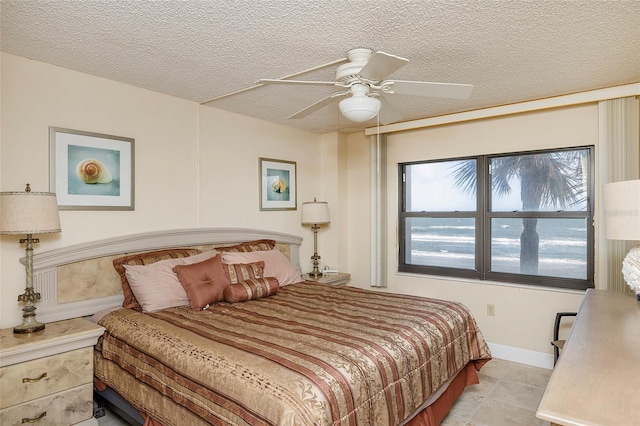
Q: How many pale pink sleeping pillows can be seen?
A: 2